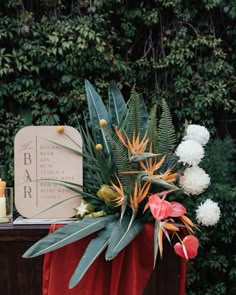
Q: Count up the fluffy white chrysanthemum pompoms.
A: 4